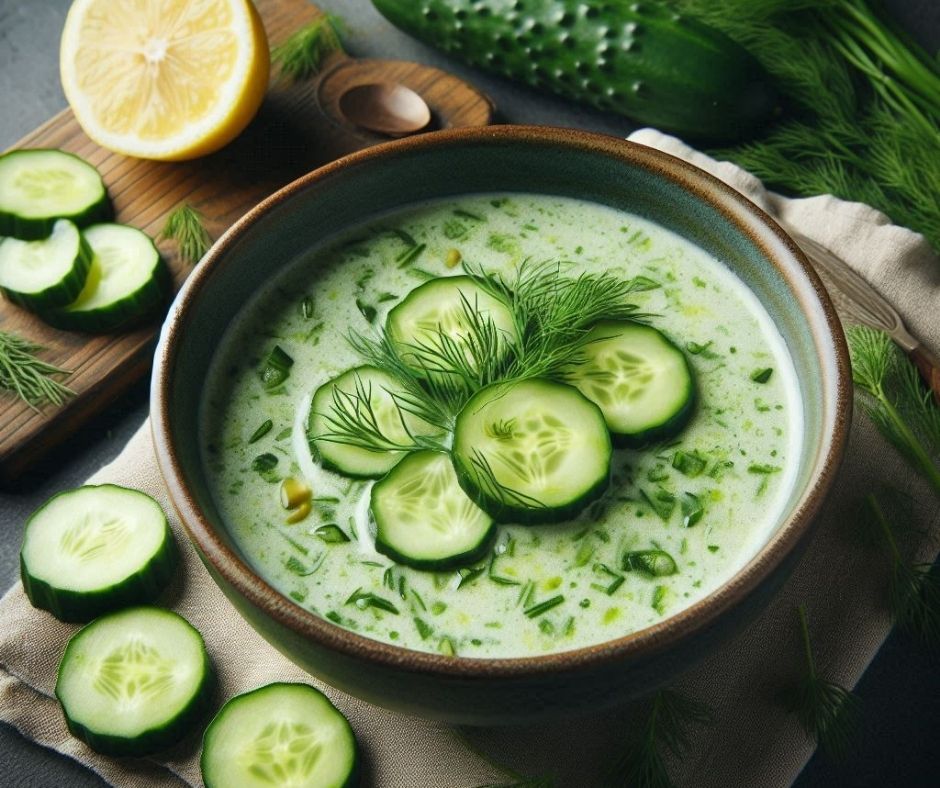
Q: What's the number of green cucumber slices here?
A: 11